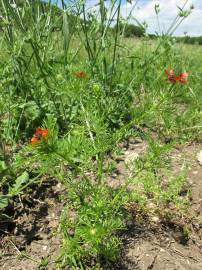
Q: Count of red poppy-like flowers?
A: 3